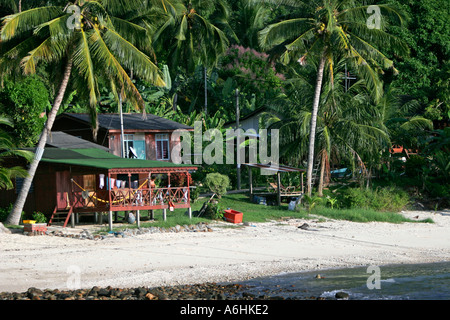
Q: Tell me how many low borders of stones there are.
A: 1